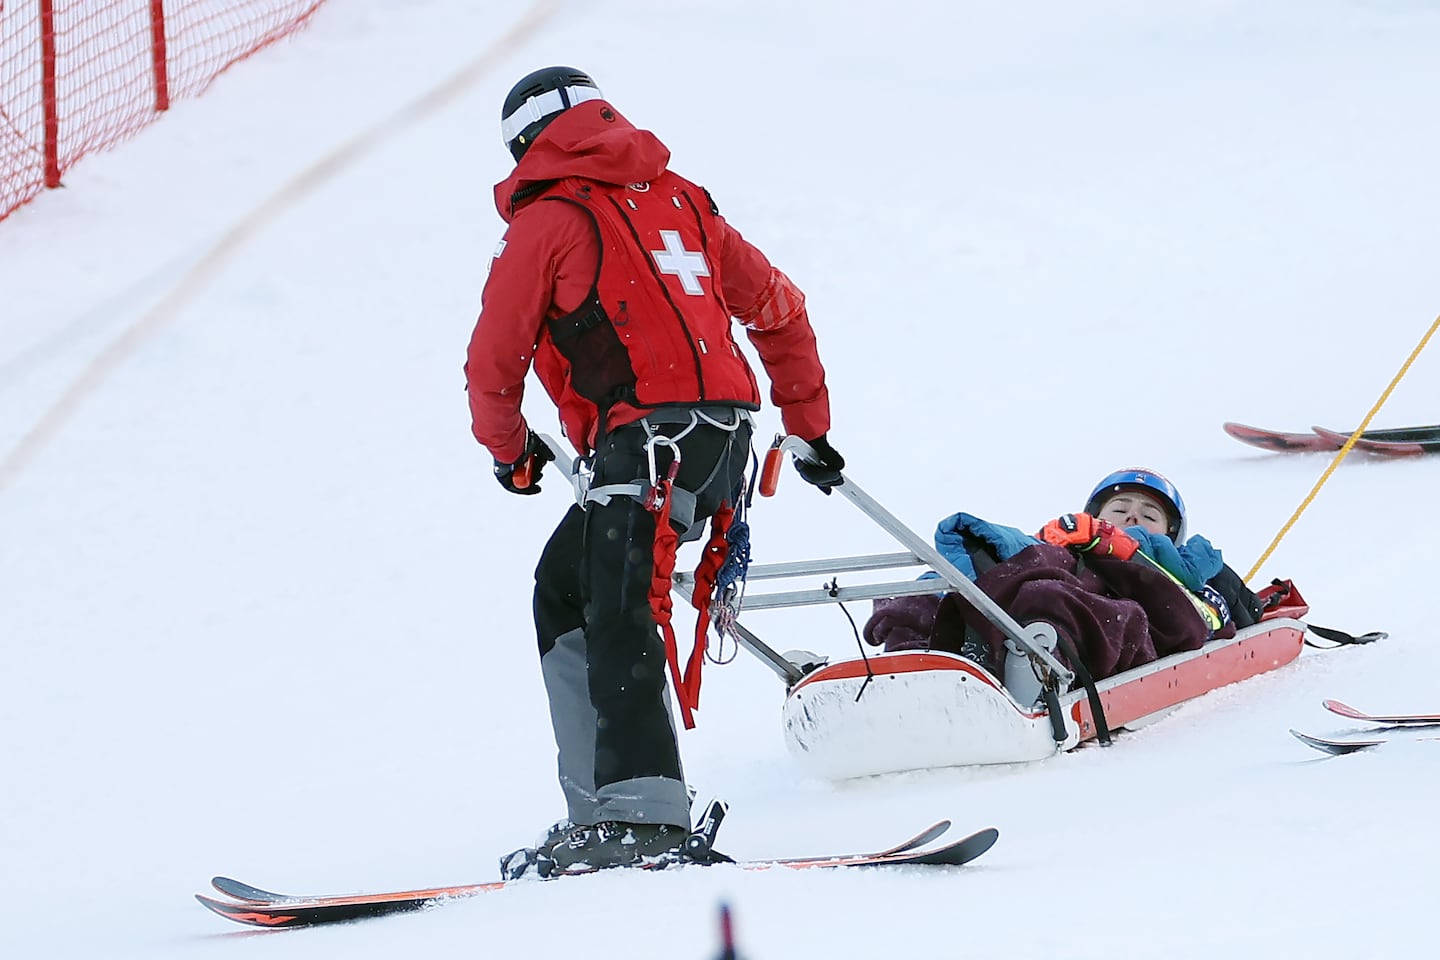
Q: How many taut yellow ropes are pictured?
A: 1